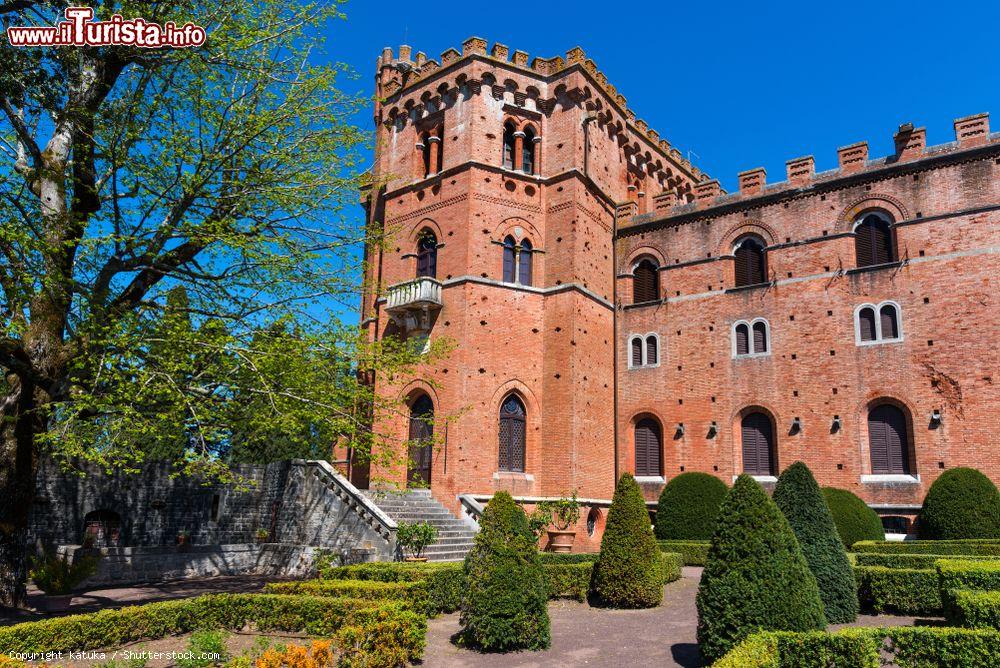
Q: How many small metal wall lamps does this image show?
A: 5